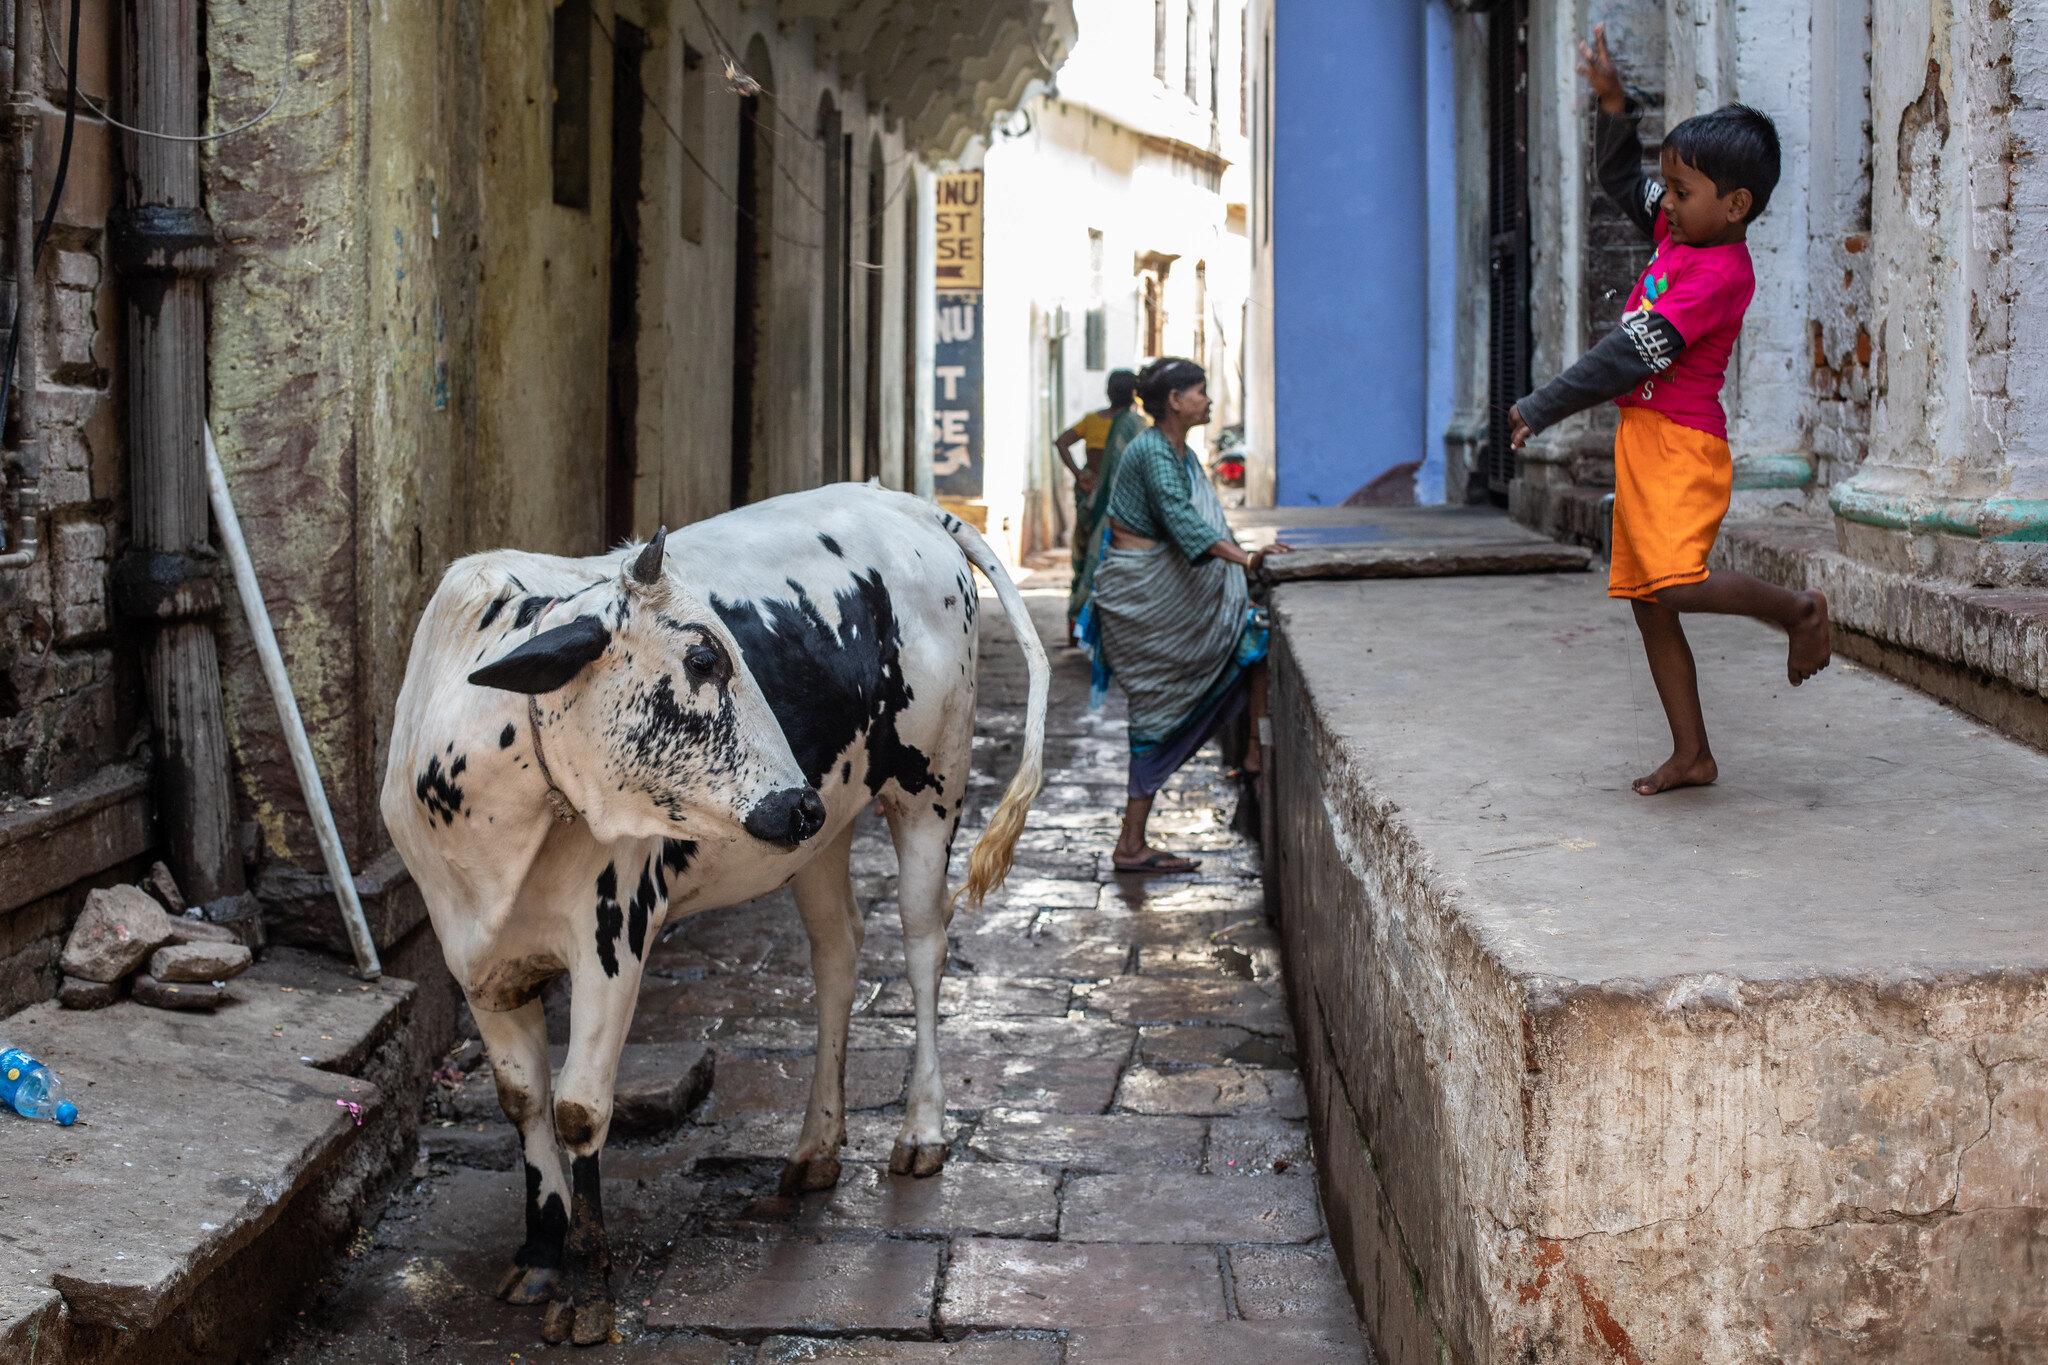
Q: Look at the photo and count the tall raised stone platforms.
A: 1